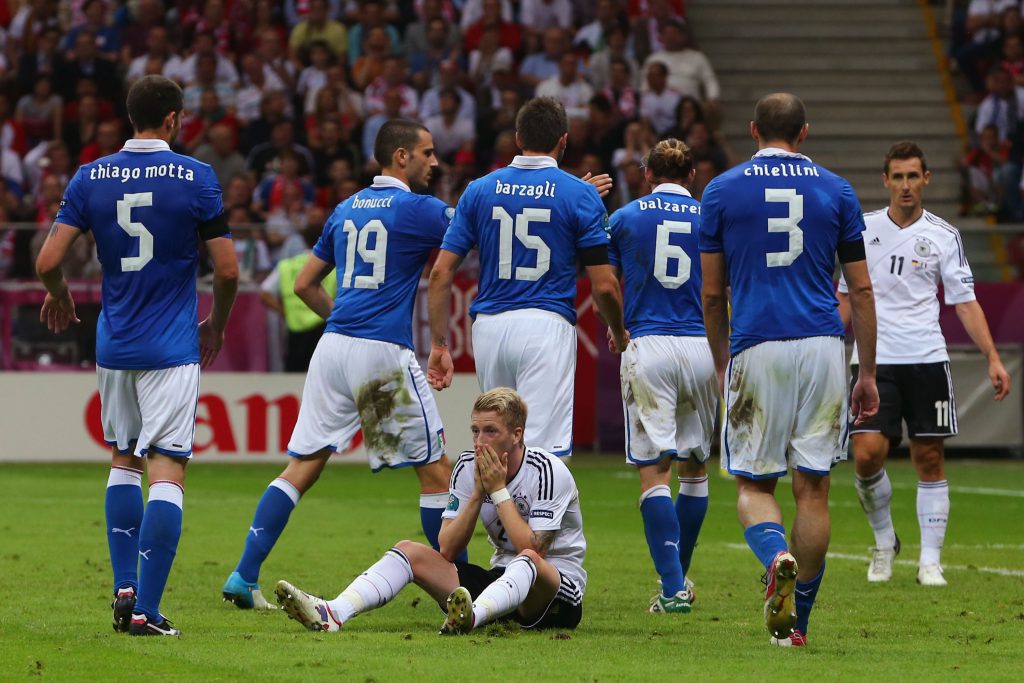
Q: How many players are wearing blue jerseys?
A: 5